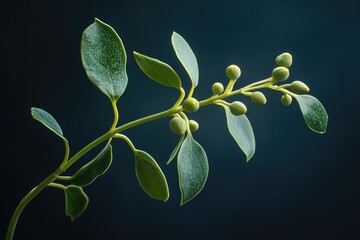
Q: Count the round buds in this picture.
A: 11